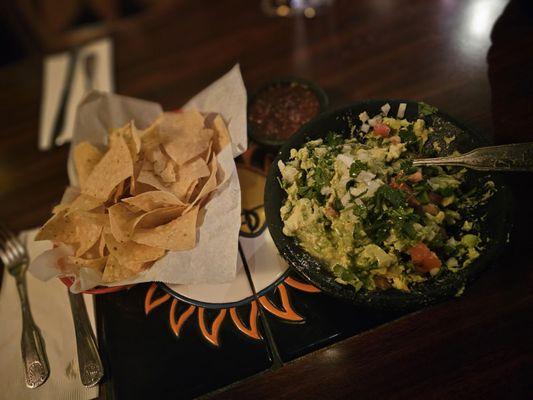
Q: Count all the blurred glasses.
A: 1